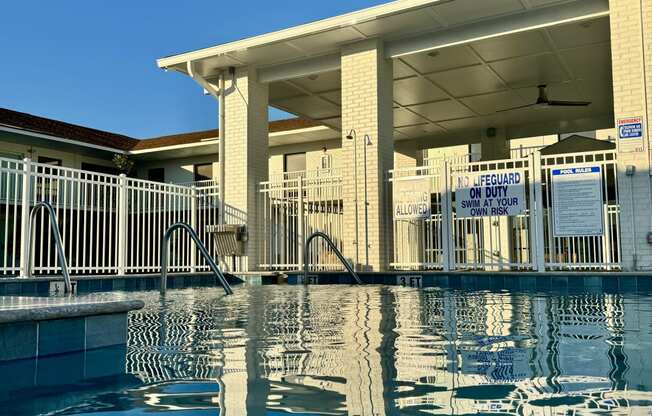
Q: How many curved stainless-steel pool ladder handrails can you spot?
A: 3